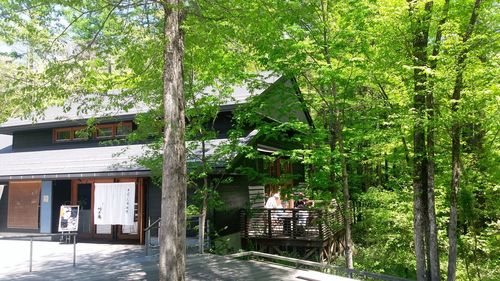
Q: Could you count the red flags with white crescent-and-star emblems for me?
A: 0